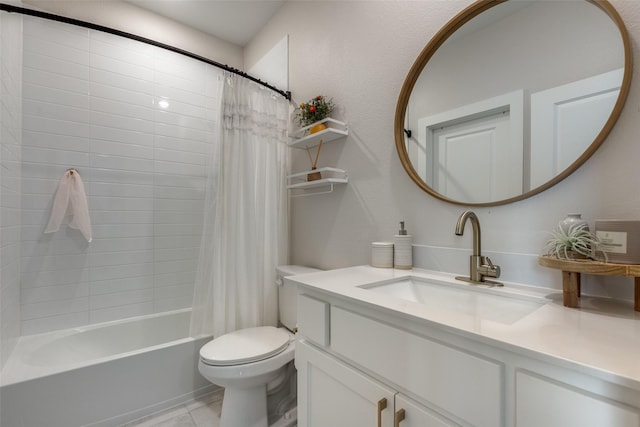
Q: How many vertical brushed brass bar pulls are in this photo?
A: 2